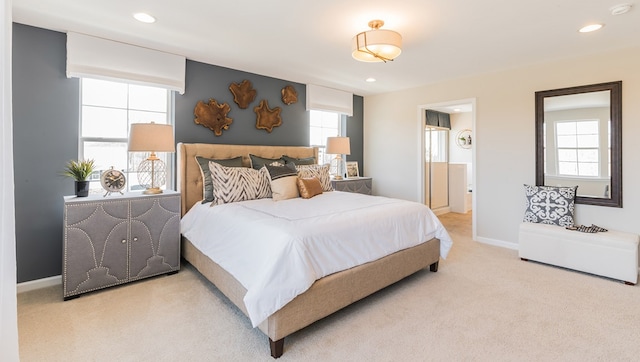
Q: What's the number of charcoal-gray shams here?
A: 3